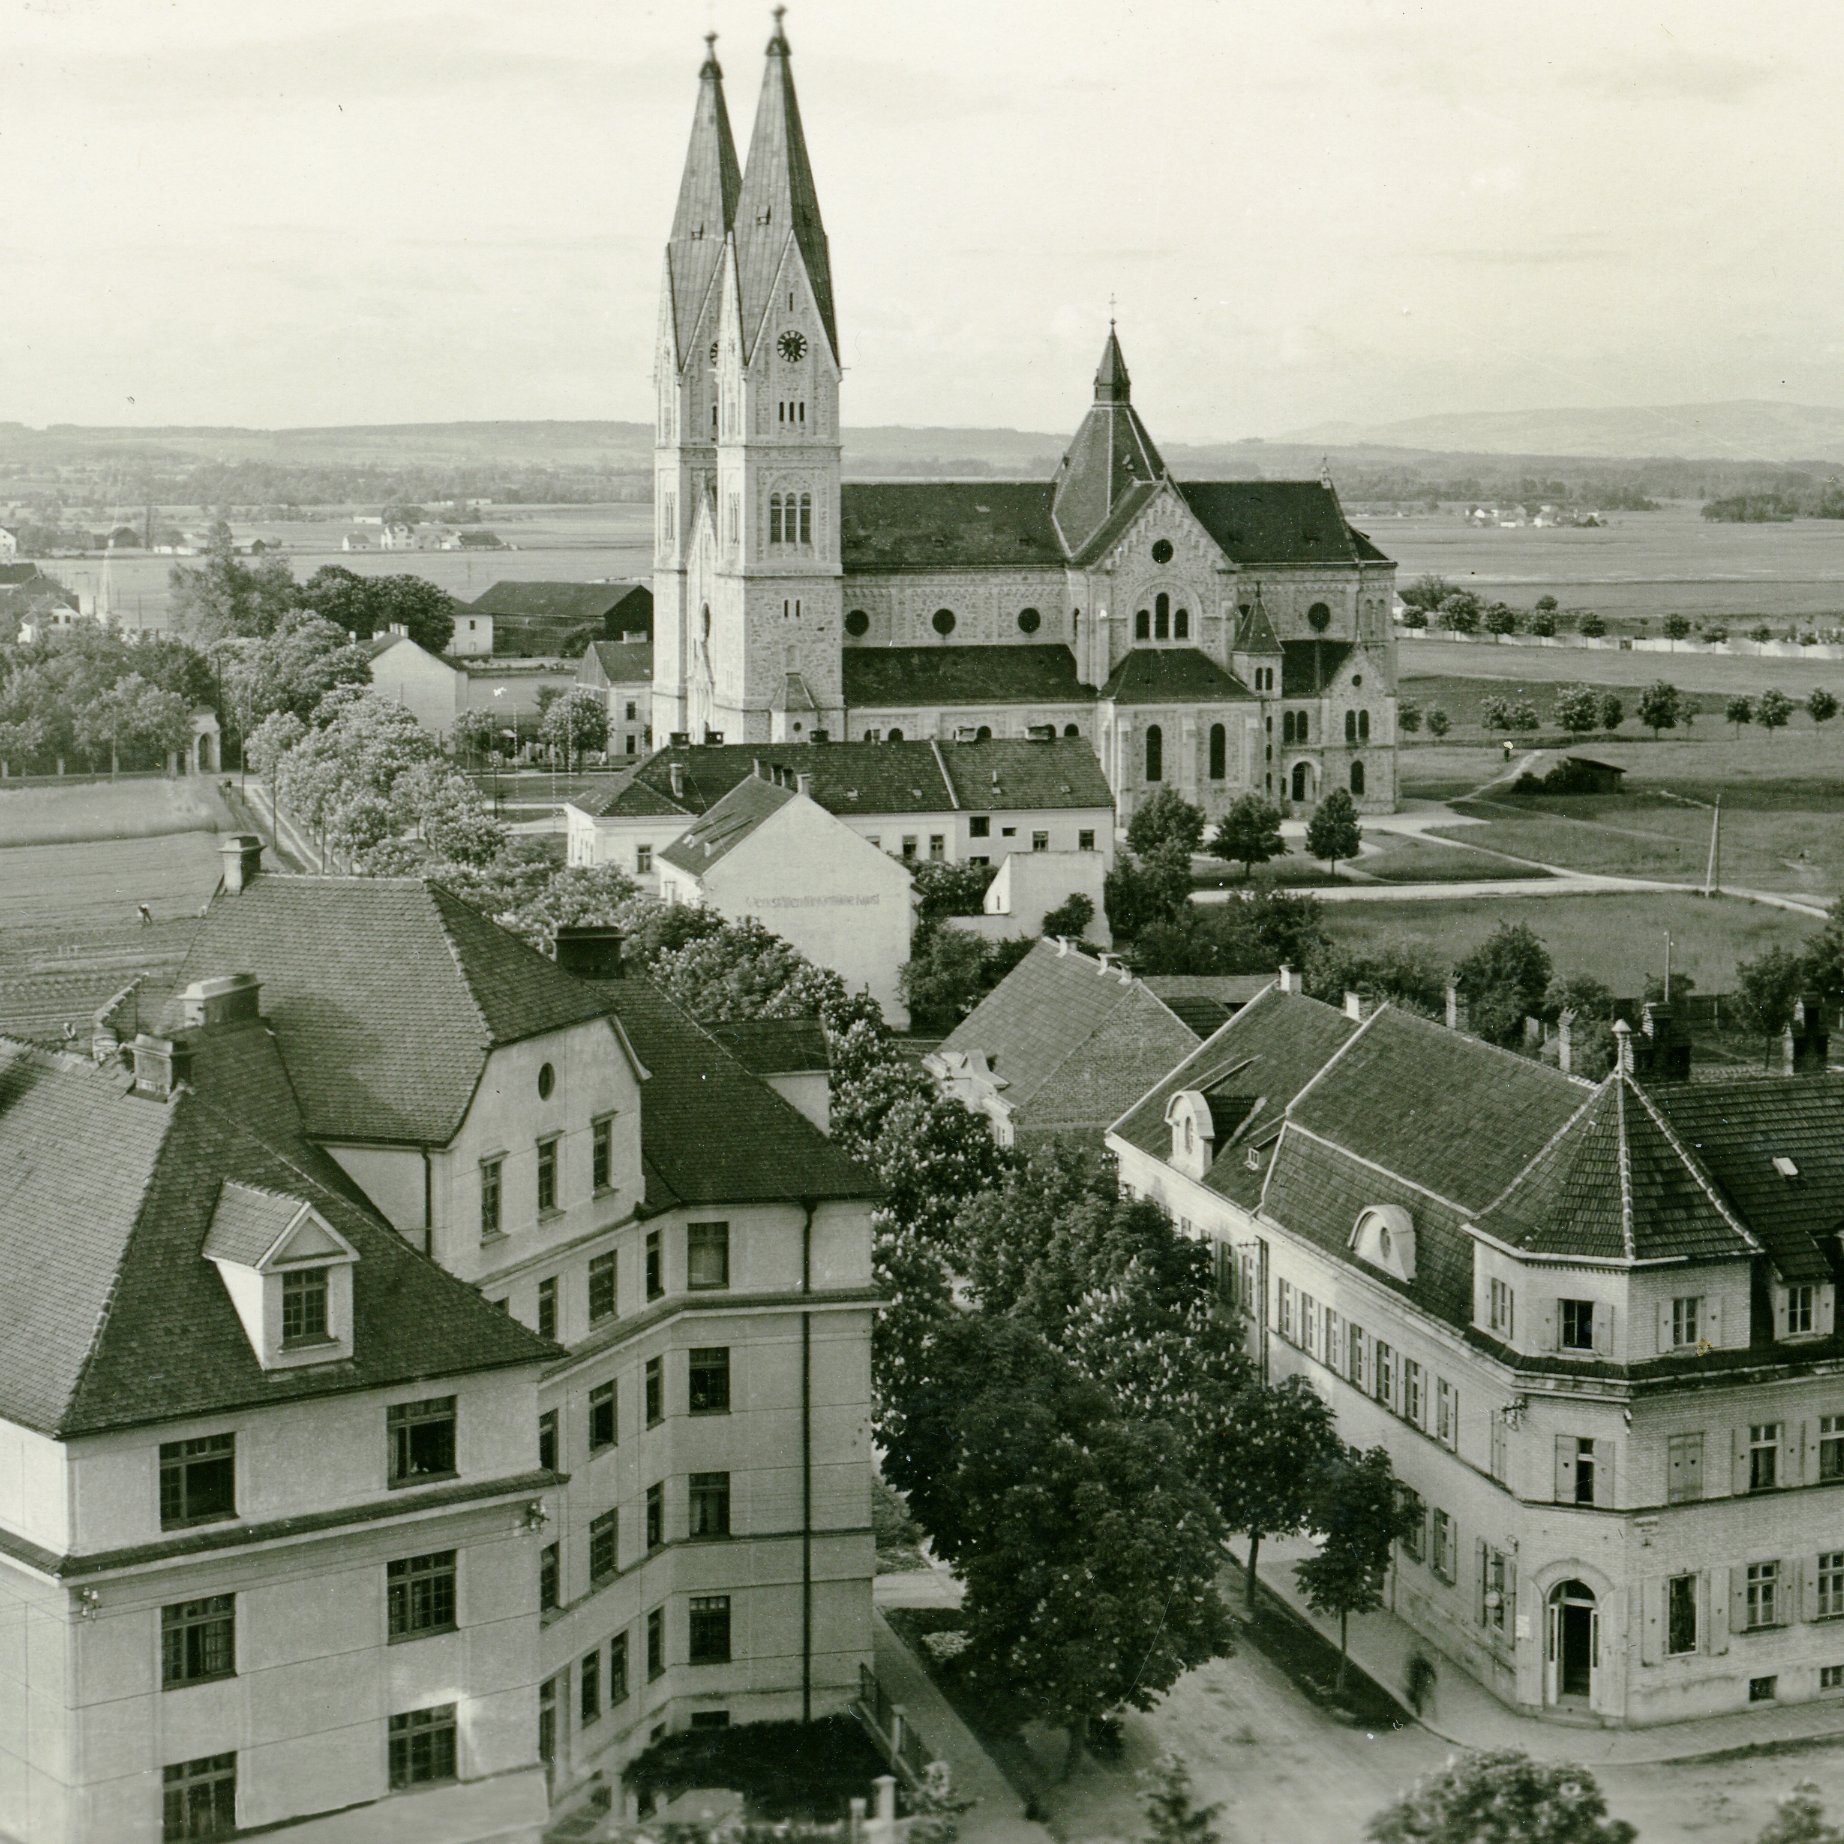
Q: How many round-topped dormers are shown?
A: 2